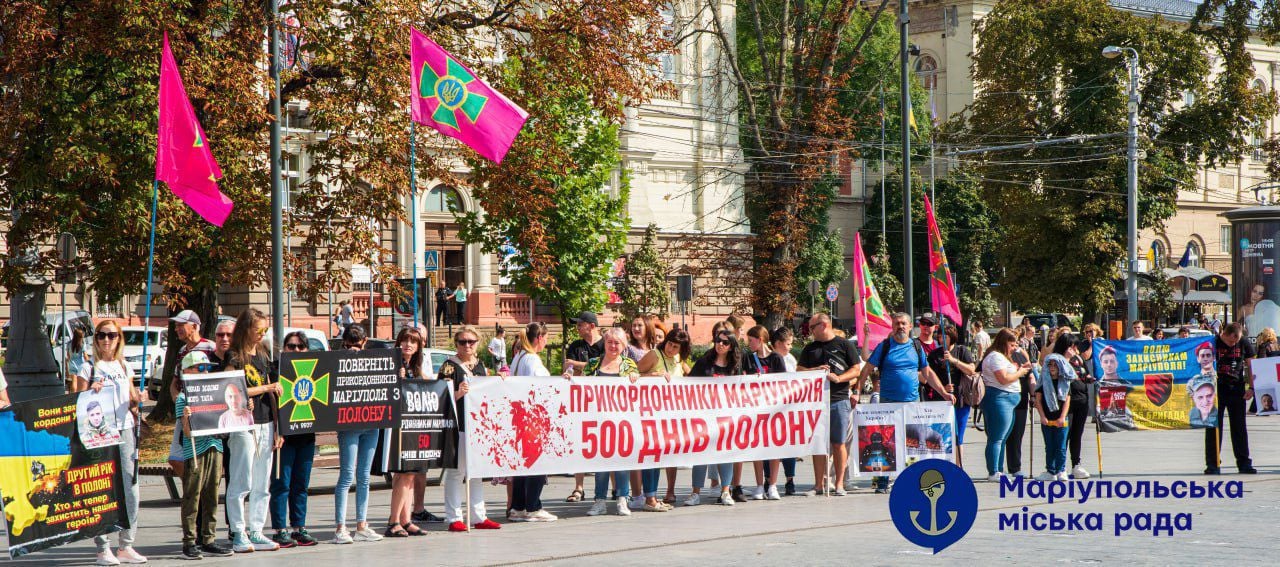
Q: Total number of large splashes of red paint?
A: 1